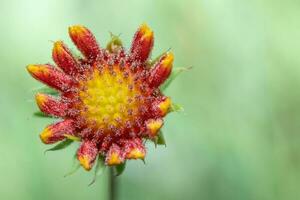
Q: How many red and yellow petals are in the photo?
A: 12